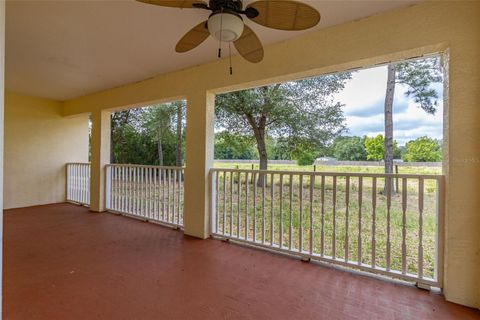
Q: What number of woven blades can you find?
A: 4